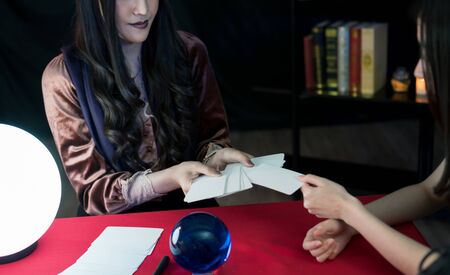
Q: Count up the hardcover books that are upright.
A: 6